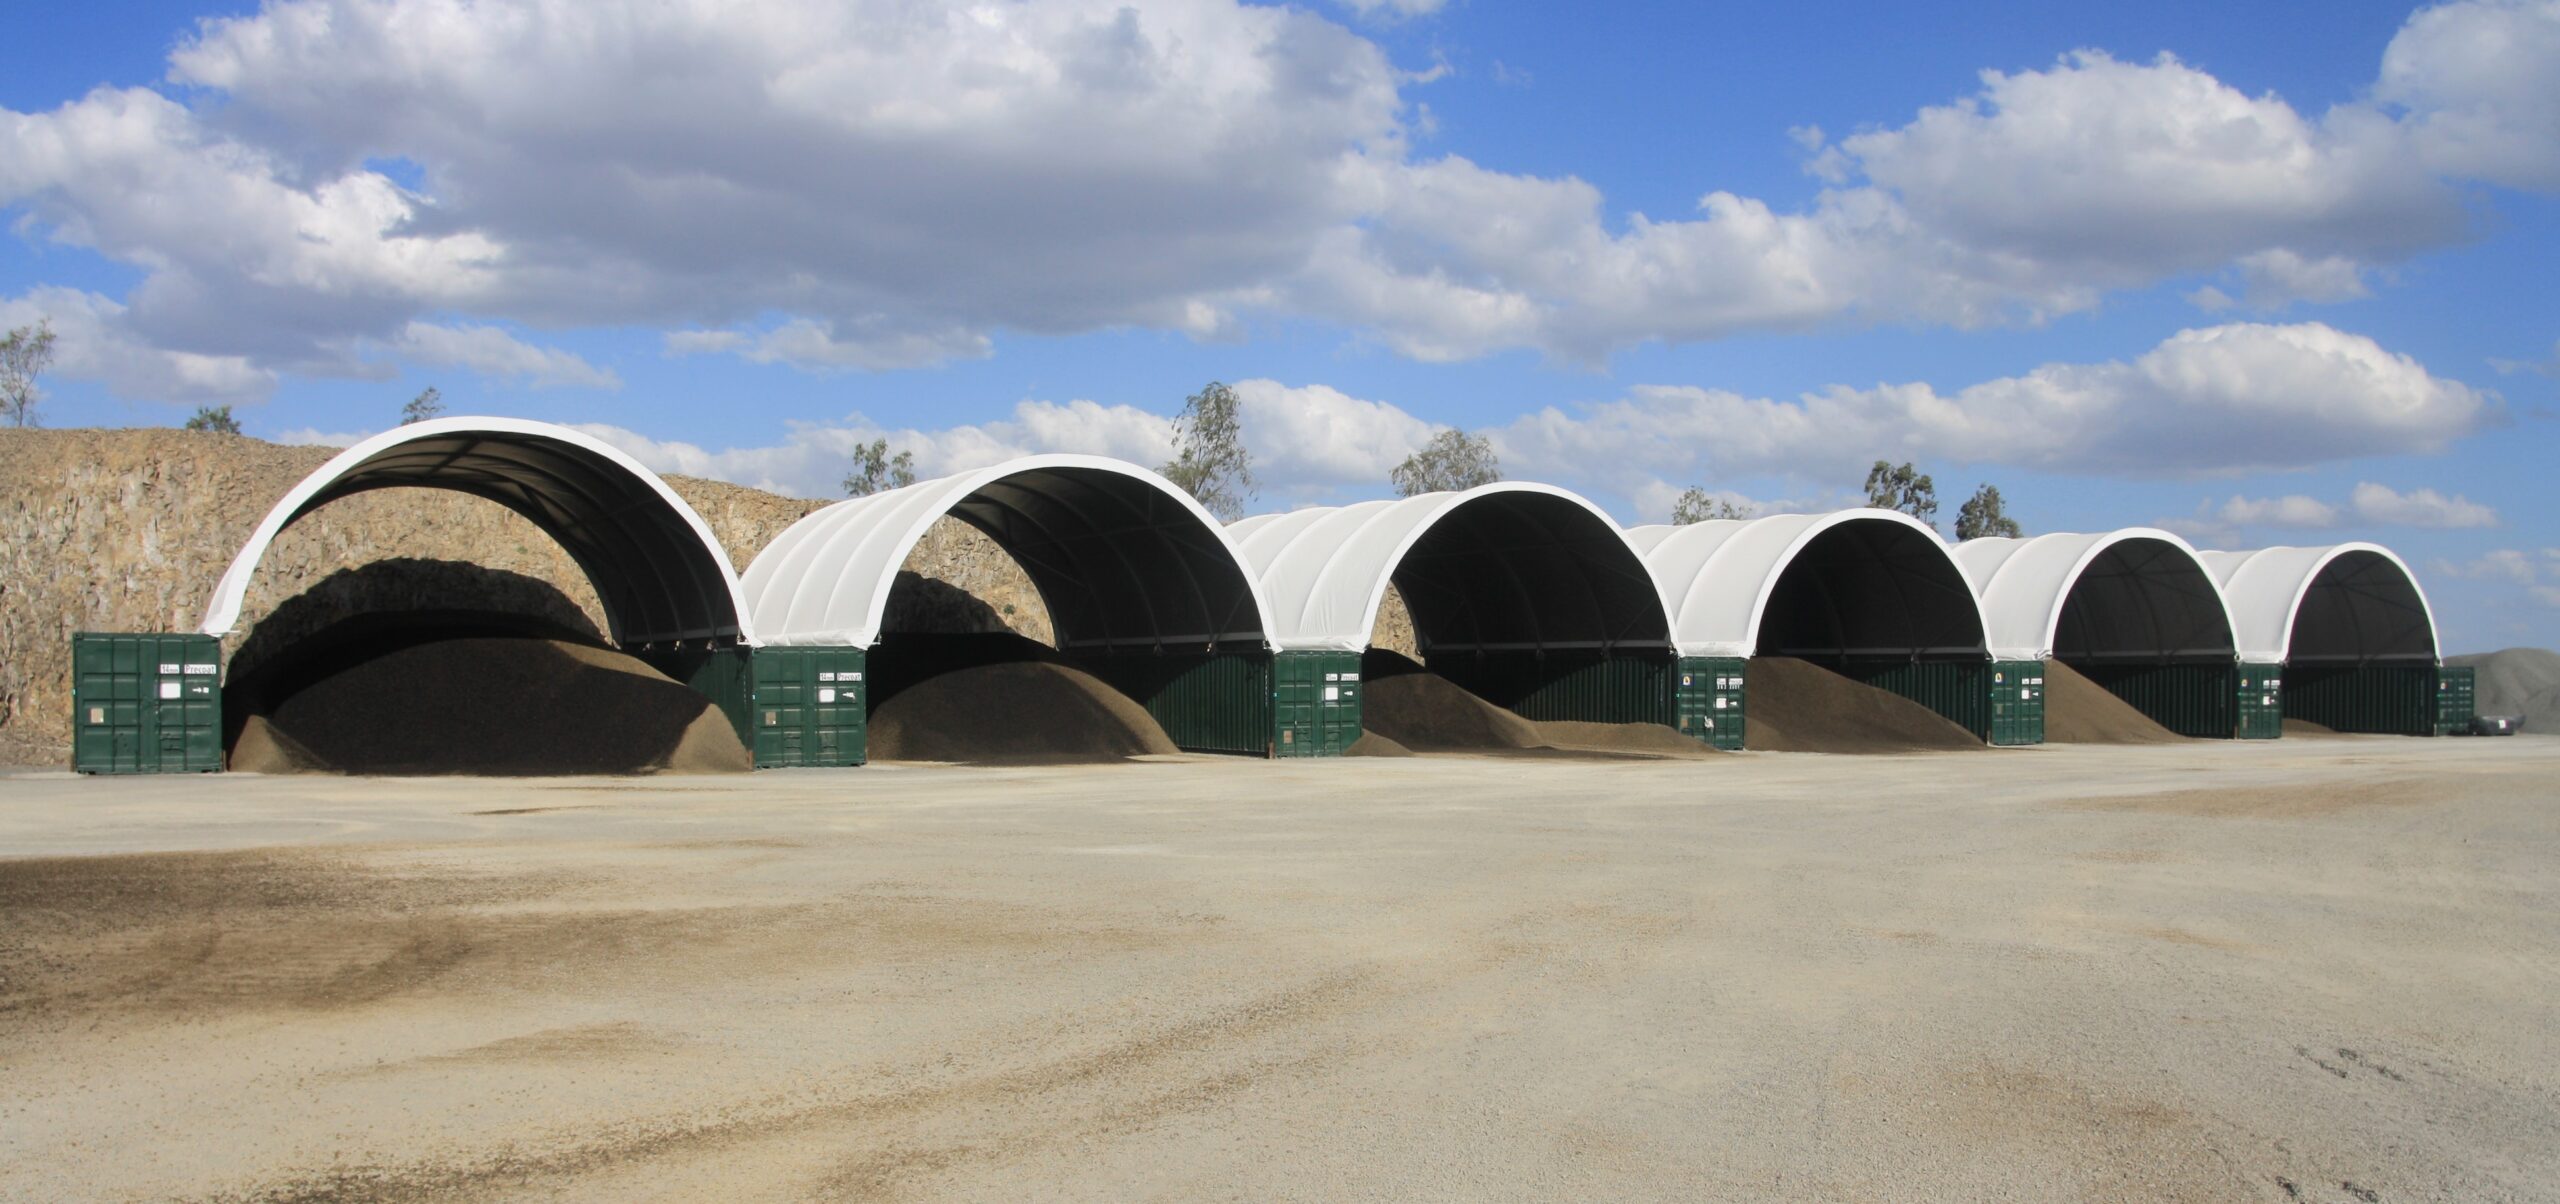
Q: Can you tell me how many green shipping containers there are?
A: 7